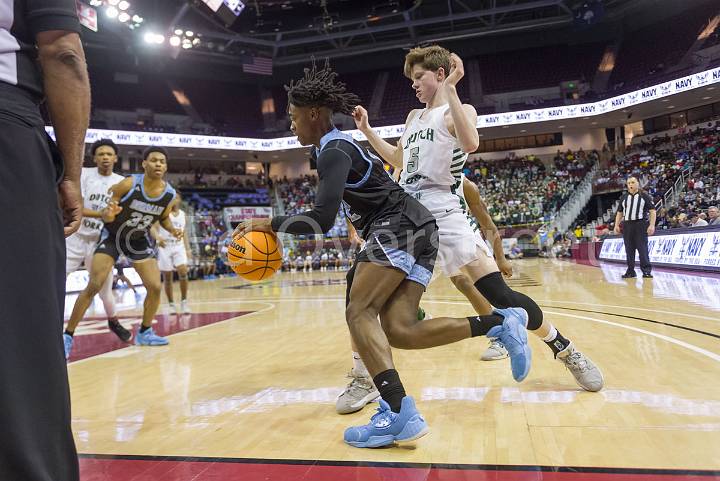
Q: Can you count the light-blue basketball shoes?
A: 4